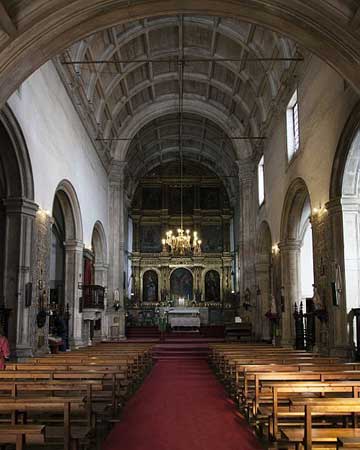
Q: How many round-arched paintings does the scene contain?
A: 3